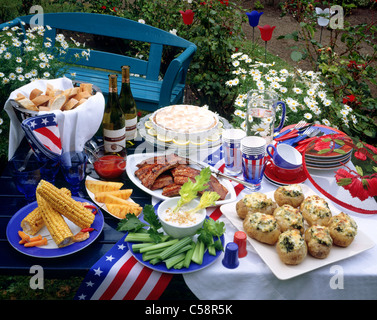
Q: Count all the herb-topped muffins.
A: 8